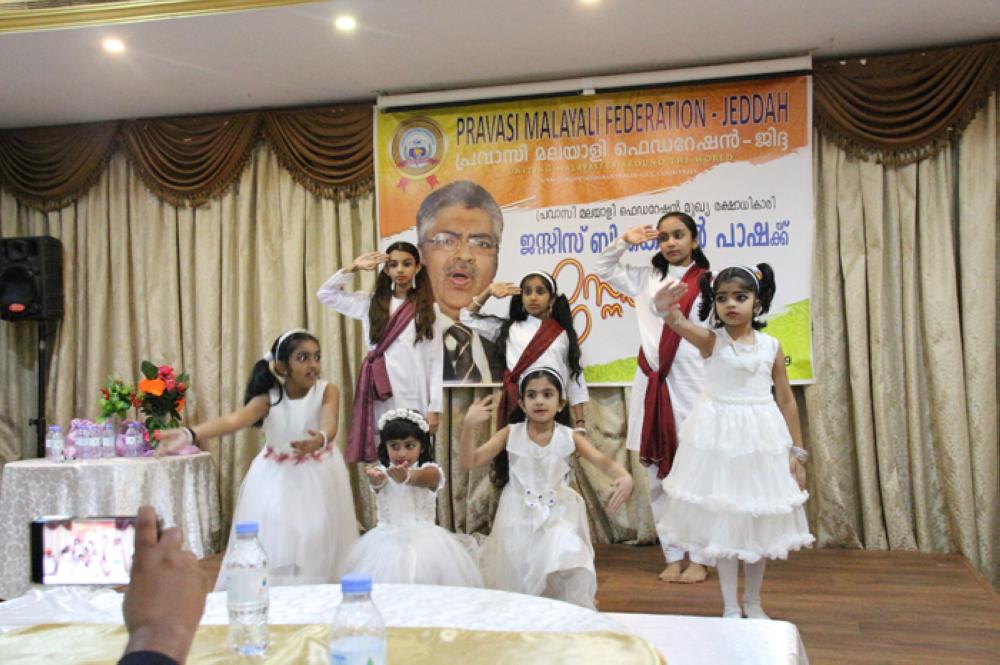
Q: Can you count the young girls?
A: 7